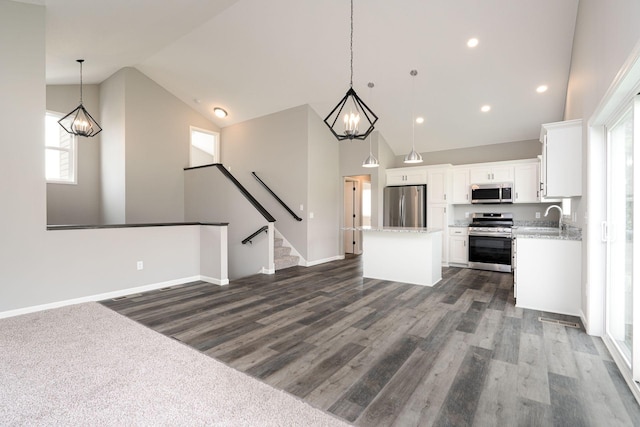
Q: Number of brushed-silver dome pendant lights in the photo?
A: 2